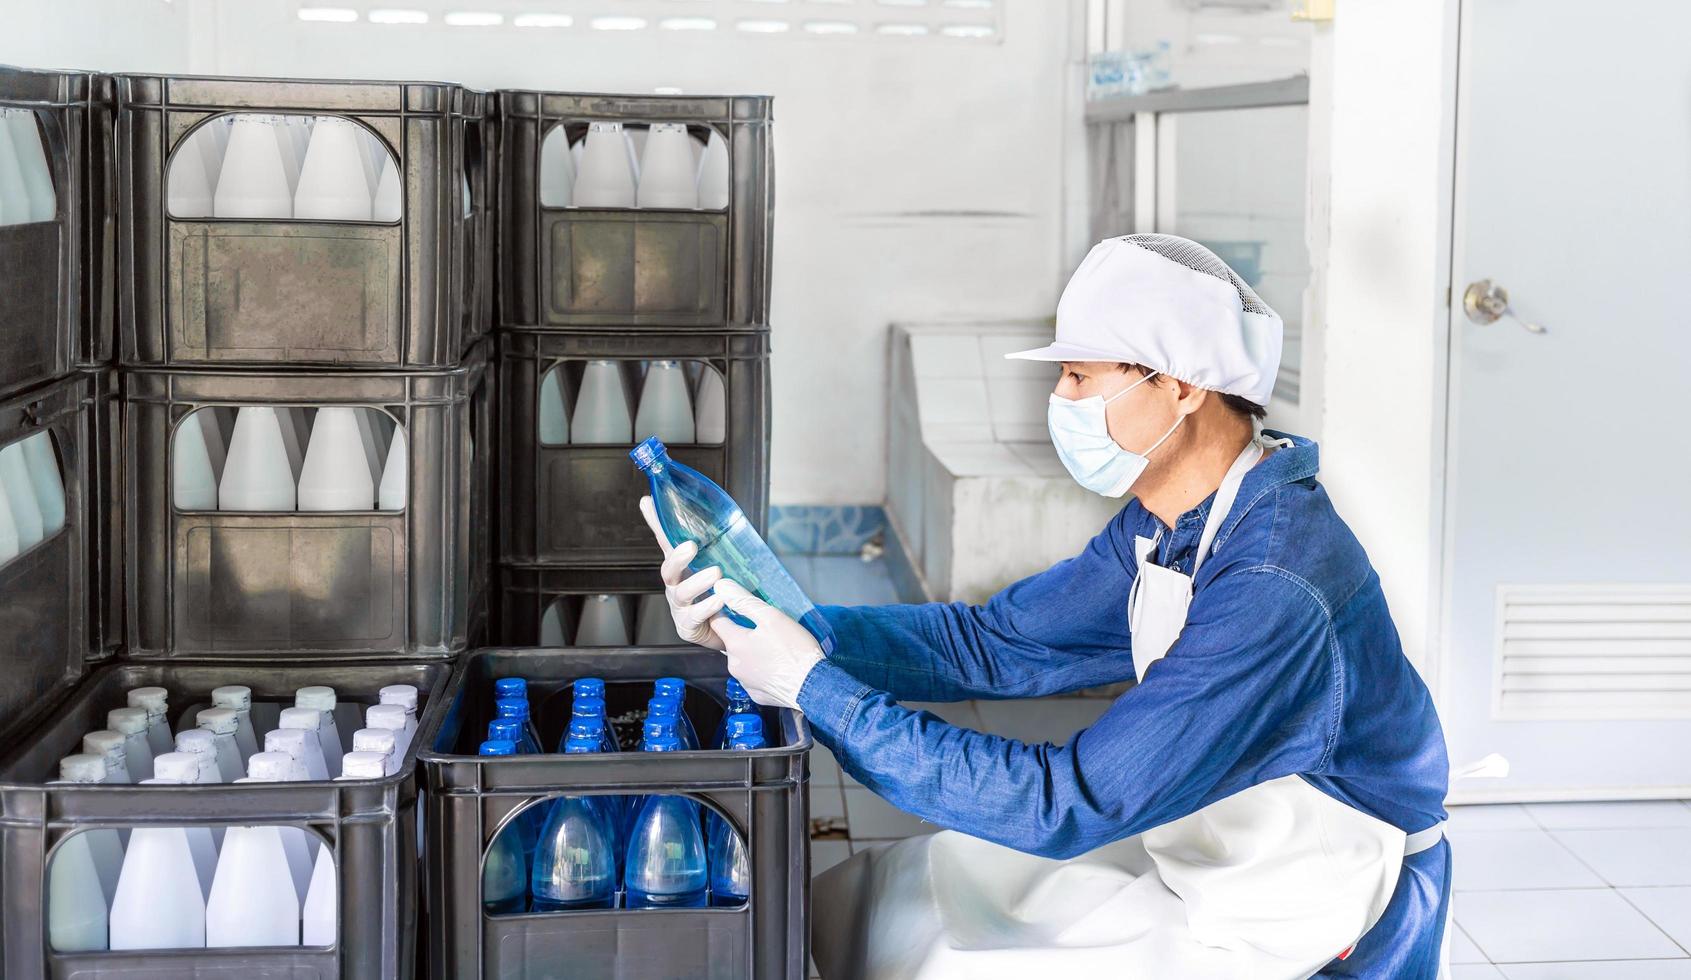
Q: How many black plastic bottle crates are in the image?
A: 9